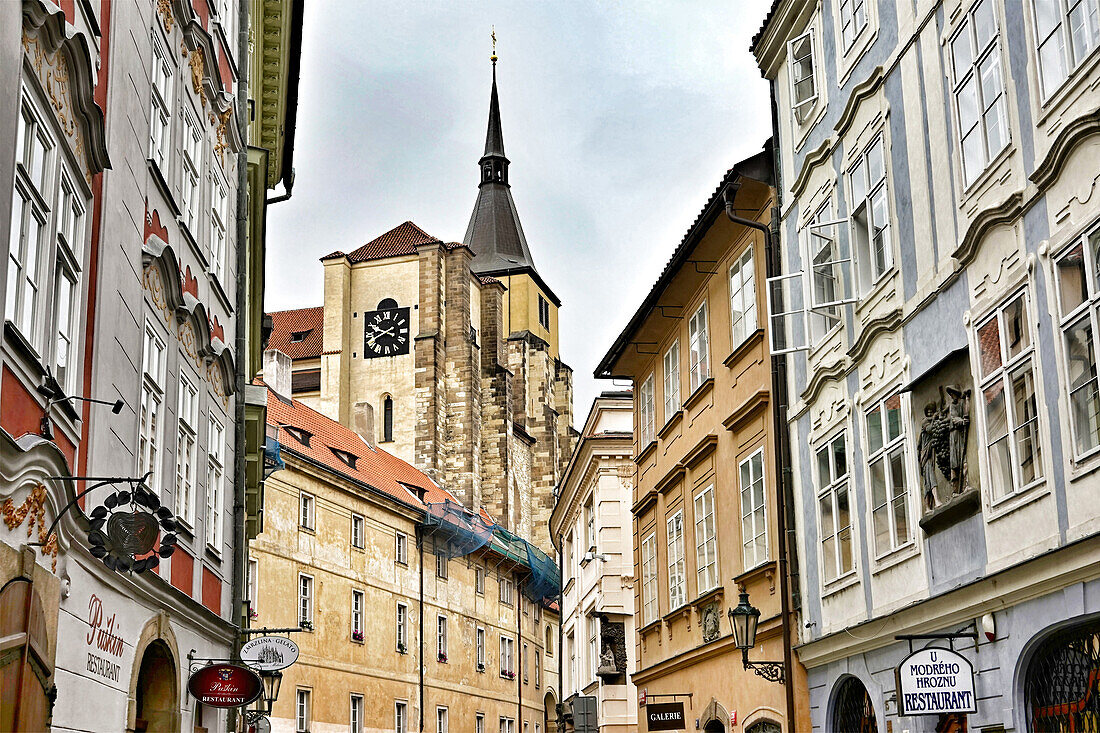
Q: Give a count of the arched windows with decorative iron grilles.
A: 2